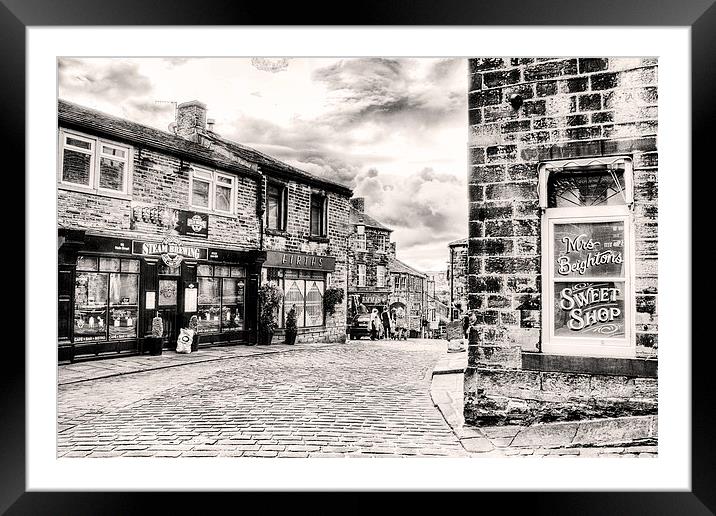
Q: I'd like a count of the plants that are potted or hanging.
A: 5